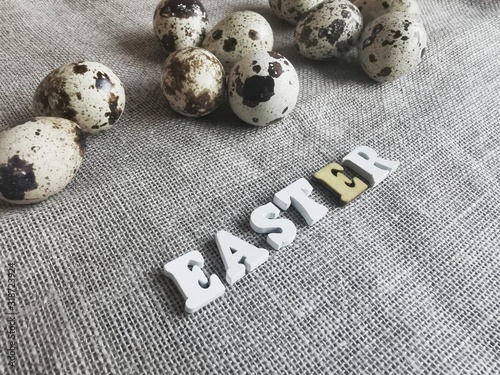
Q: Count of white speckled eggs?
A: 10